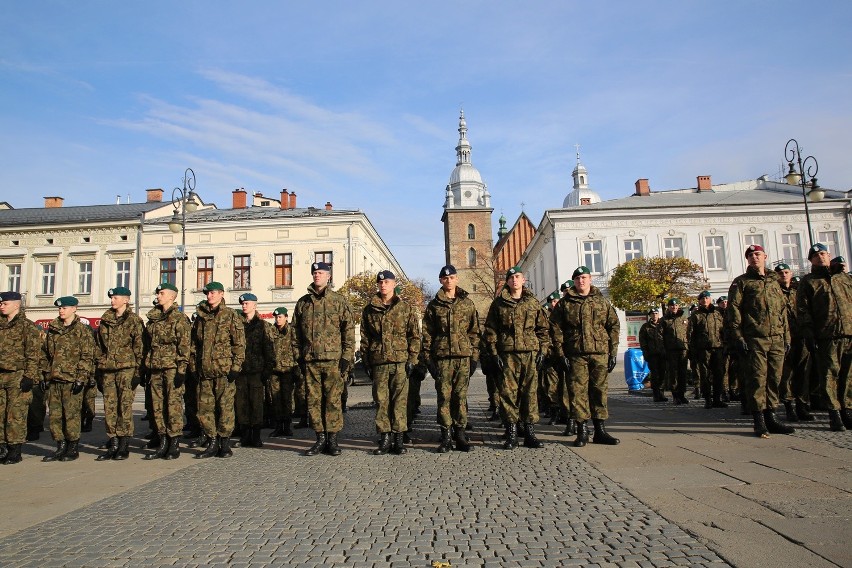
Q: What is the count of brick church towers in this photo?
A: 1